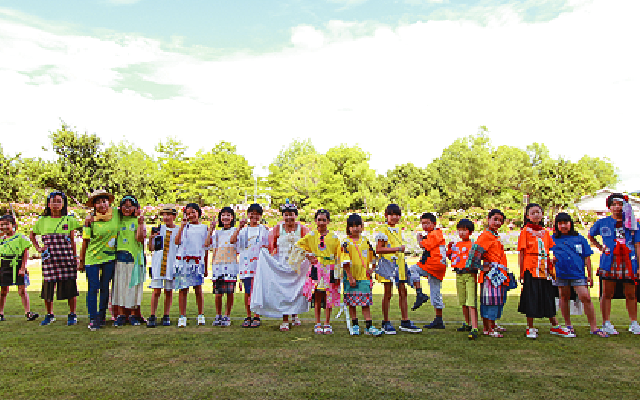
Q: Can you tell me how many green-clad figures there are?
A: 4